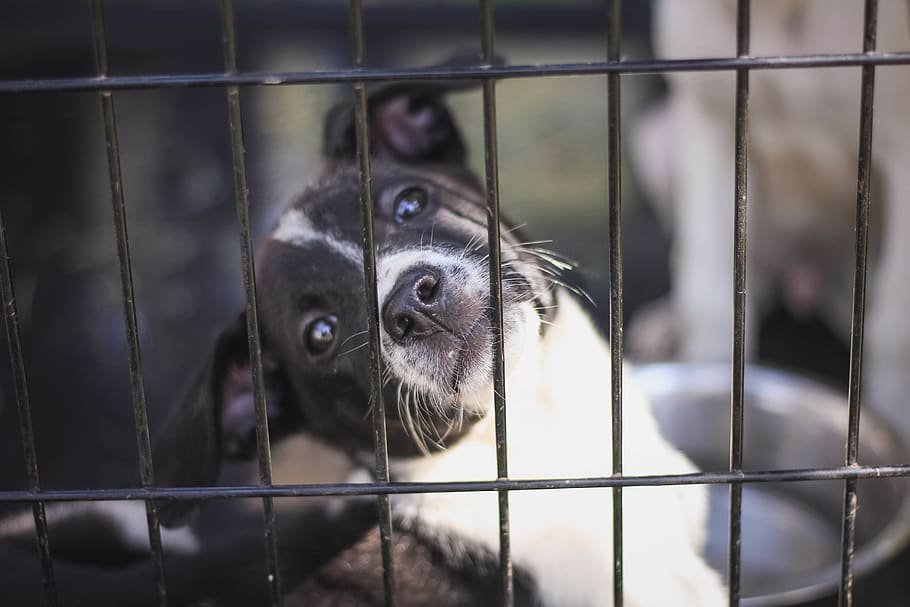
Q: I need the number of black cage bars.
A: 10